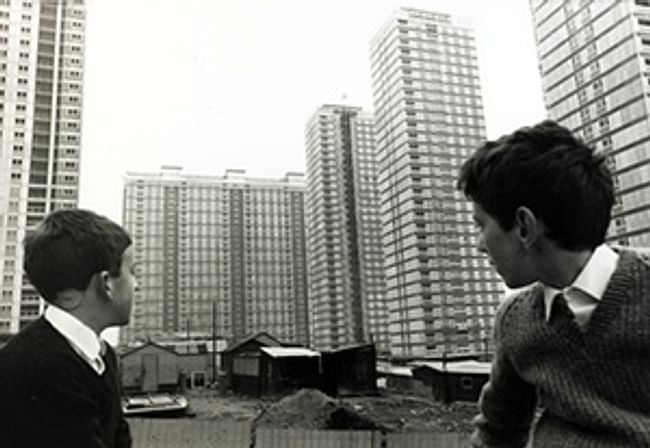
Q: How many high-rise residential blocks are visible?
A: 5